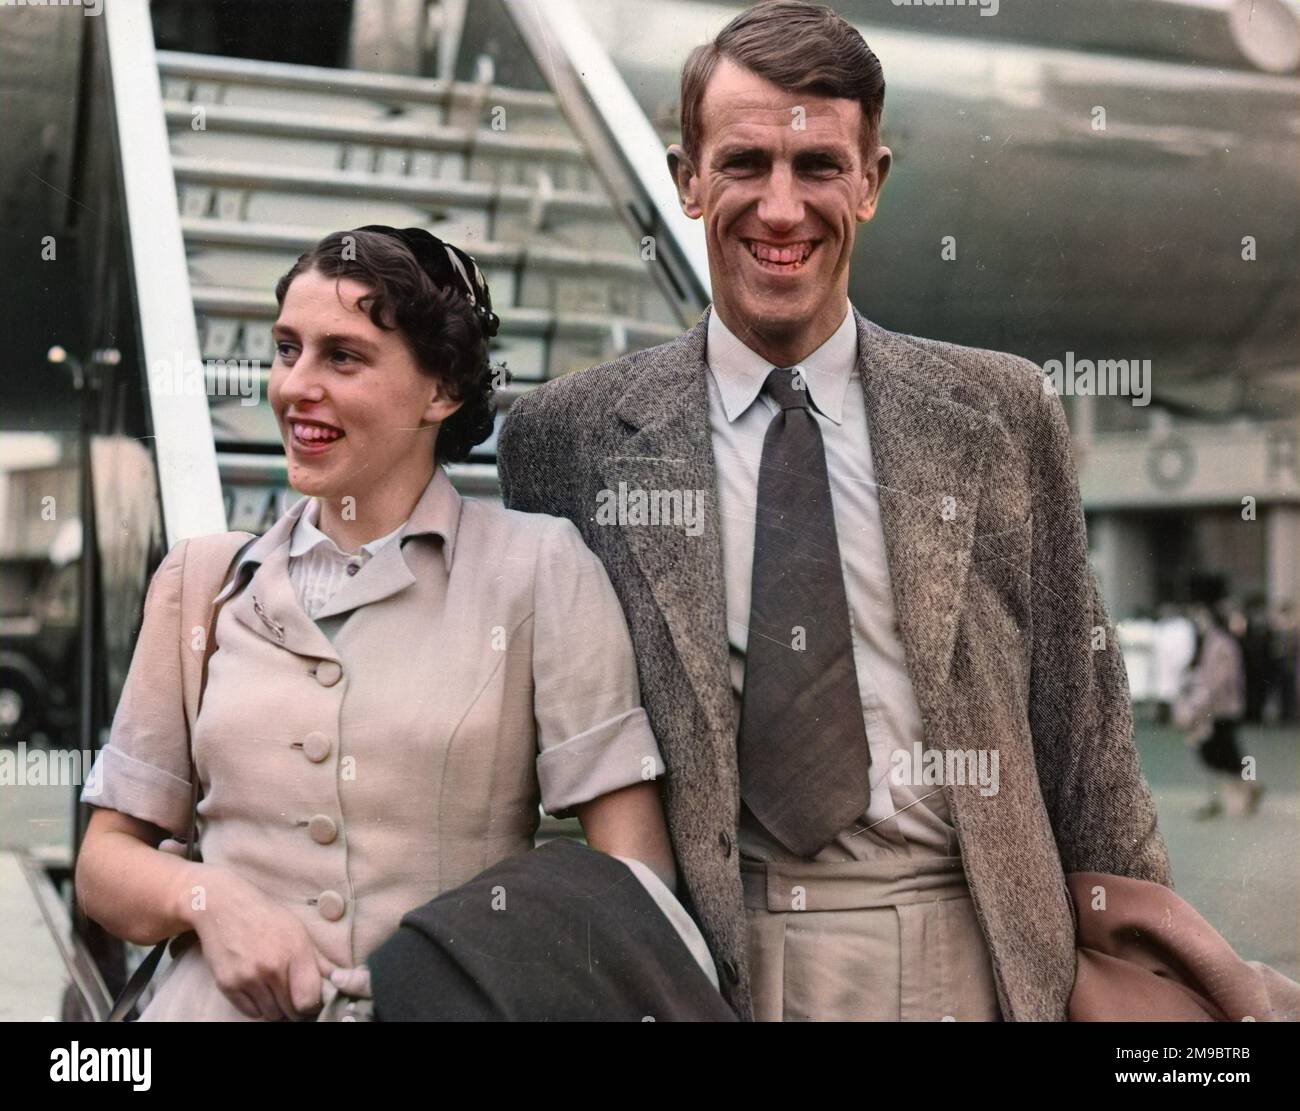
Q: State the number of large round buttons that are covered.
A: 4